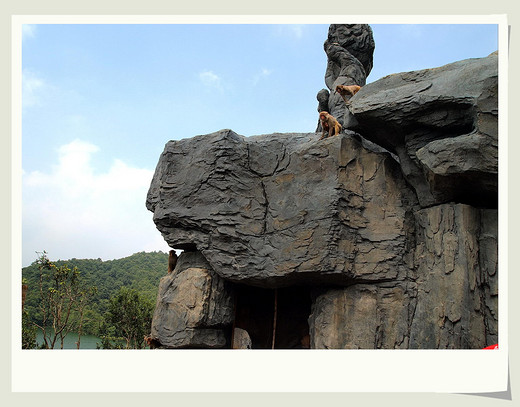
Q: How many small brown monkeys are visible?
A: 3